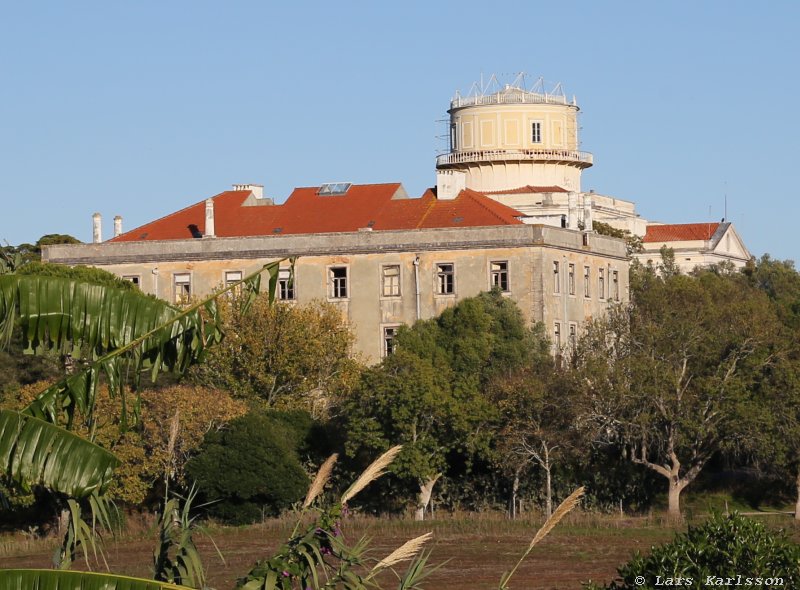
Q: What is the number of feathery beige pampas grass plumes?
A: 4